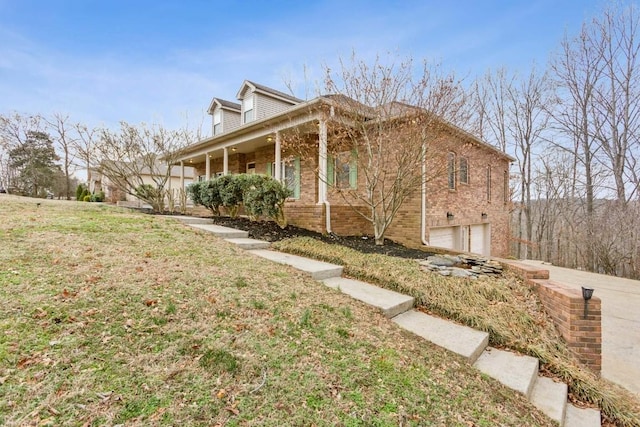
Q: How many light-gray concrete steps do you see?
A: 9